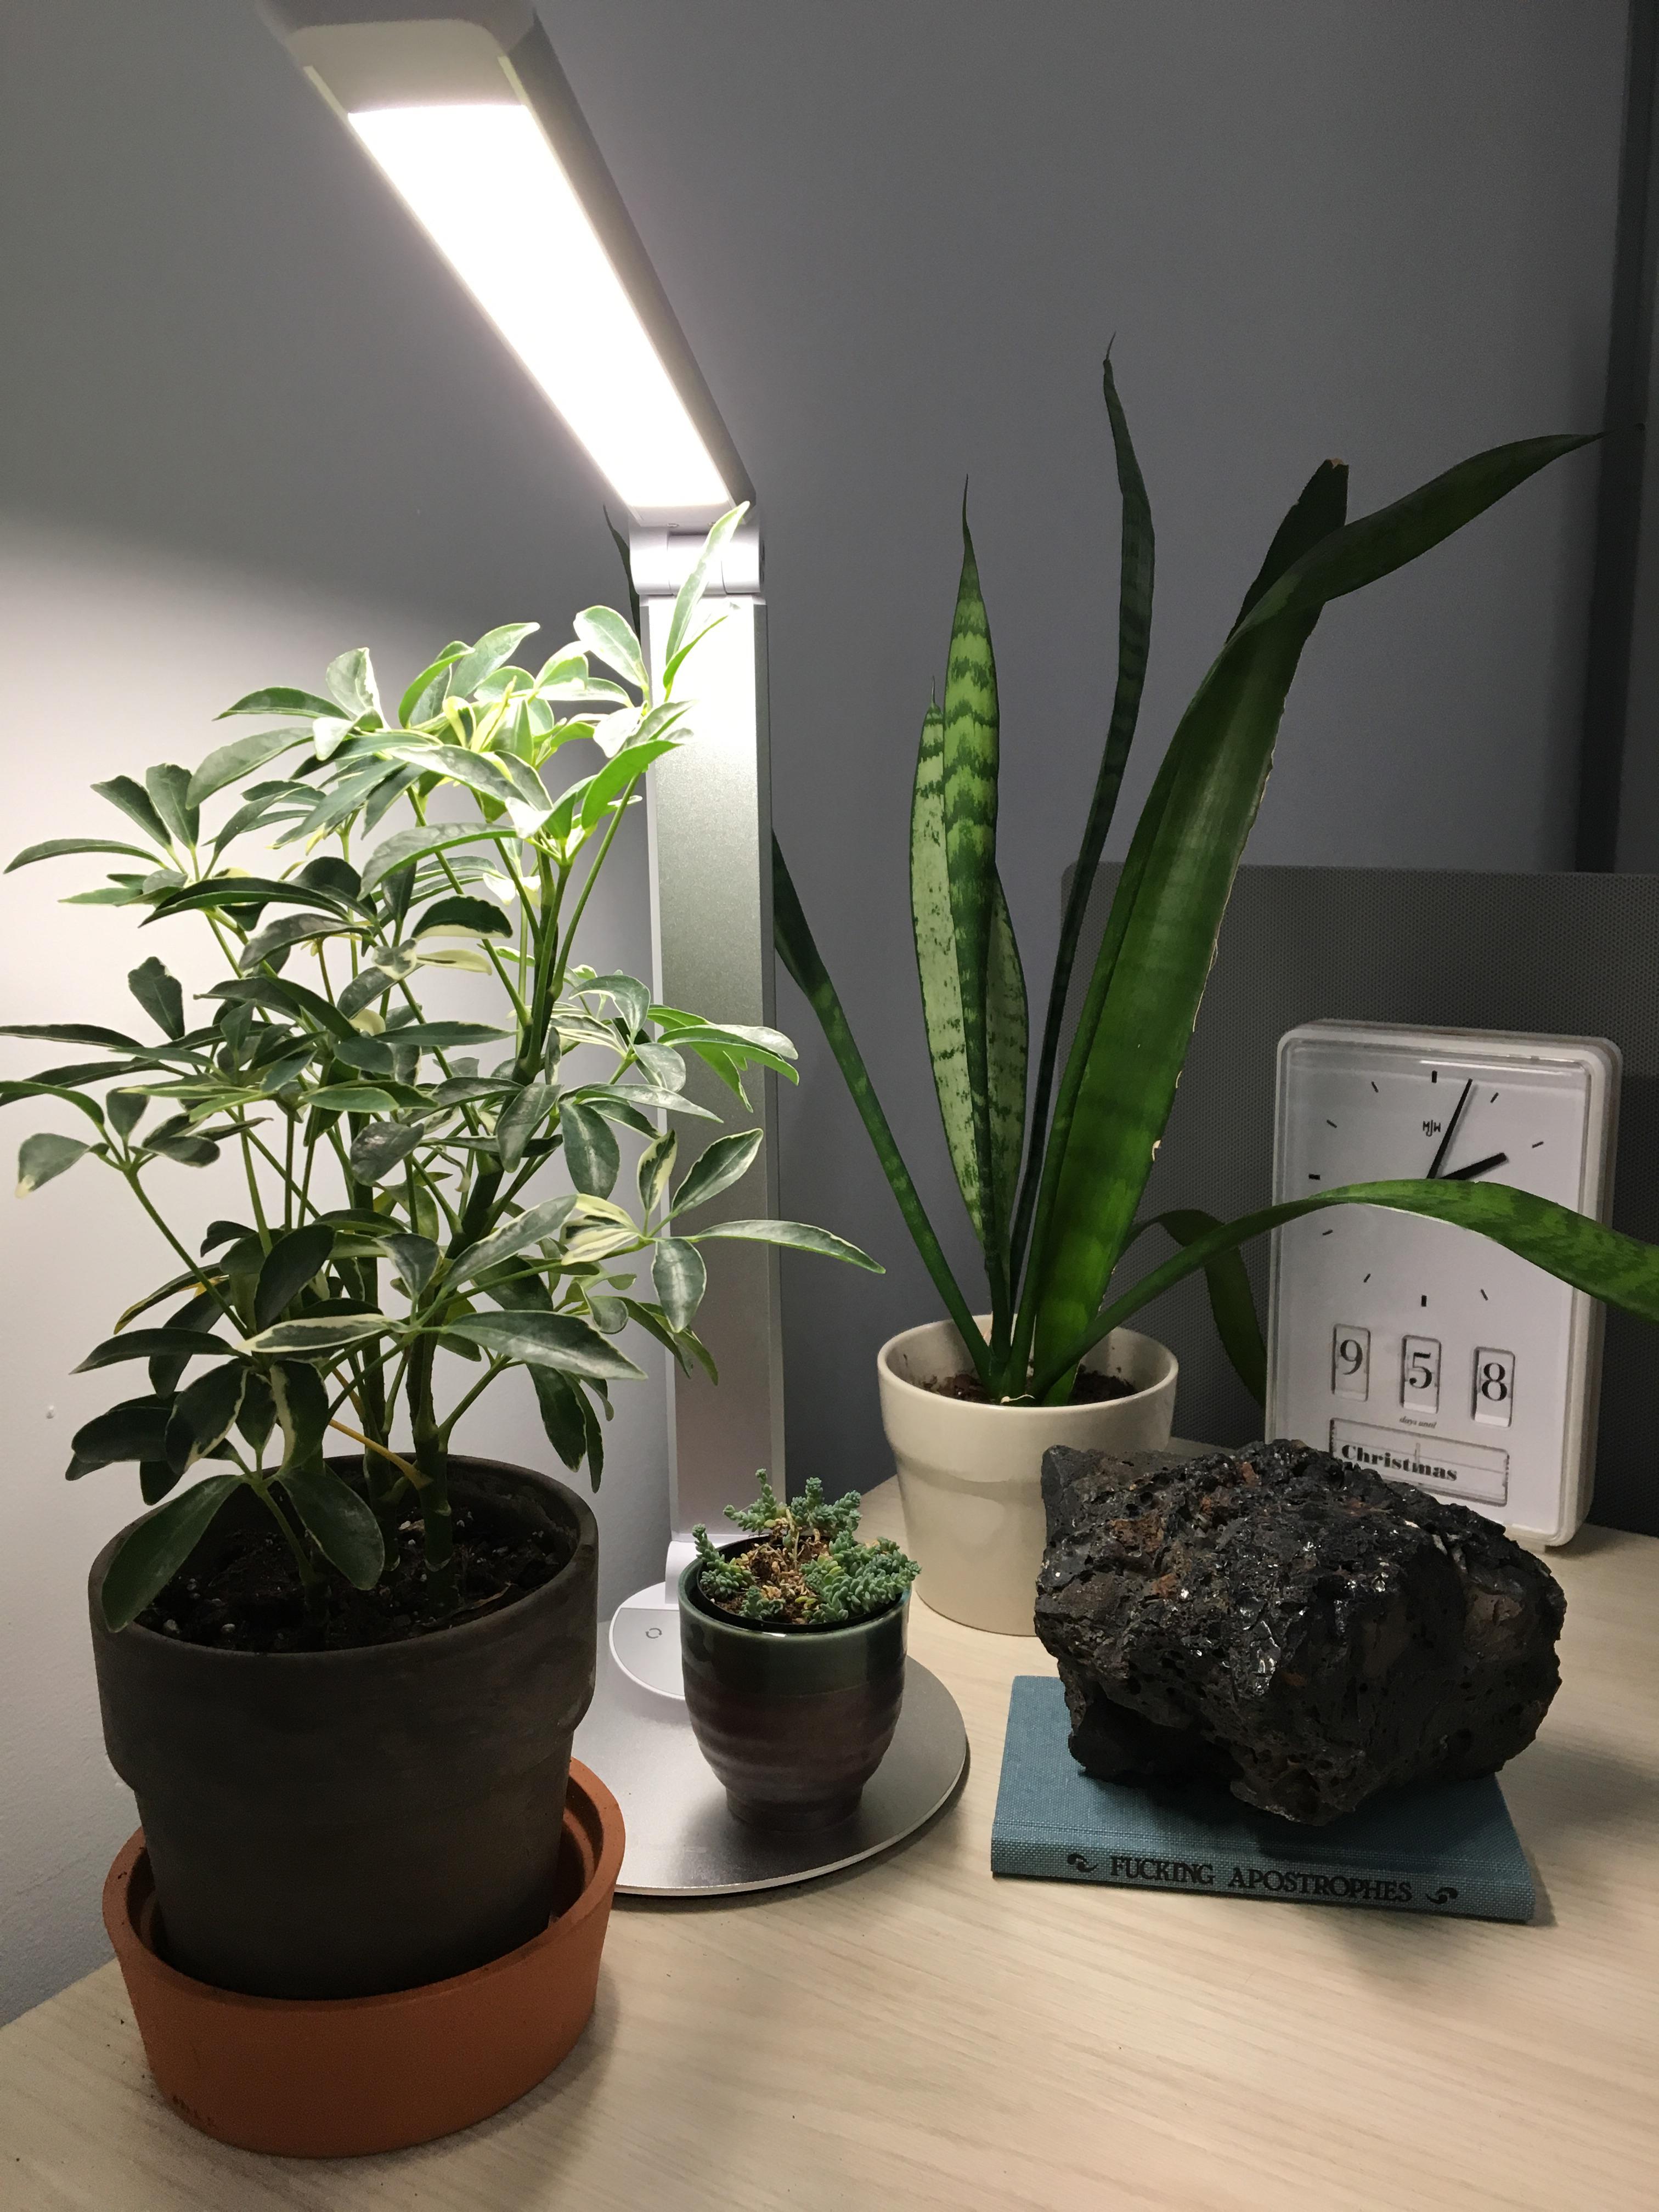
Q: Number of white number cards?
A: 3